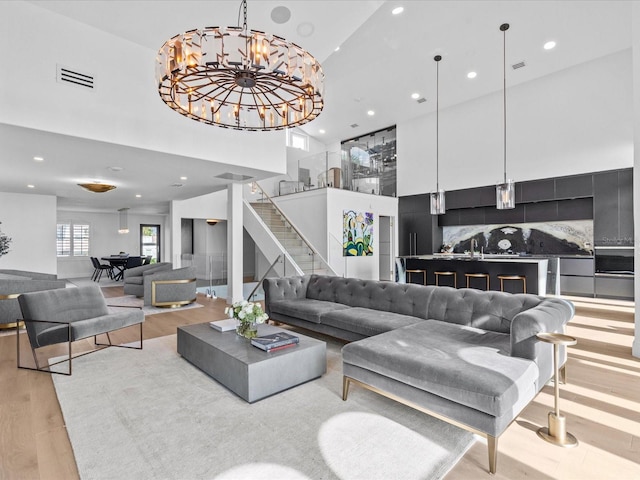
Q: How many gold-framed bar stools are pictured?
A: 4